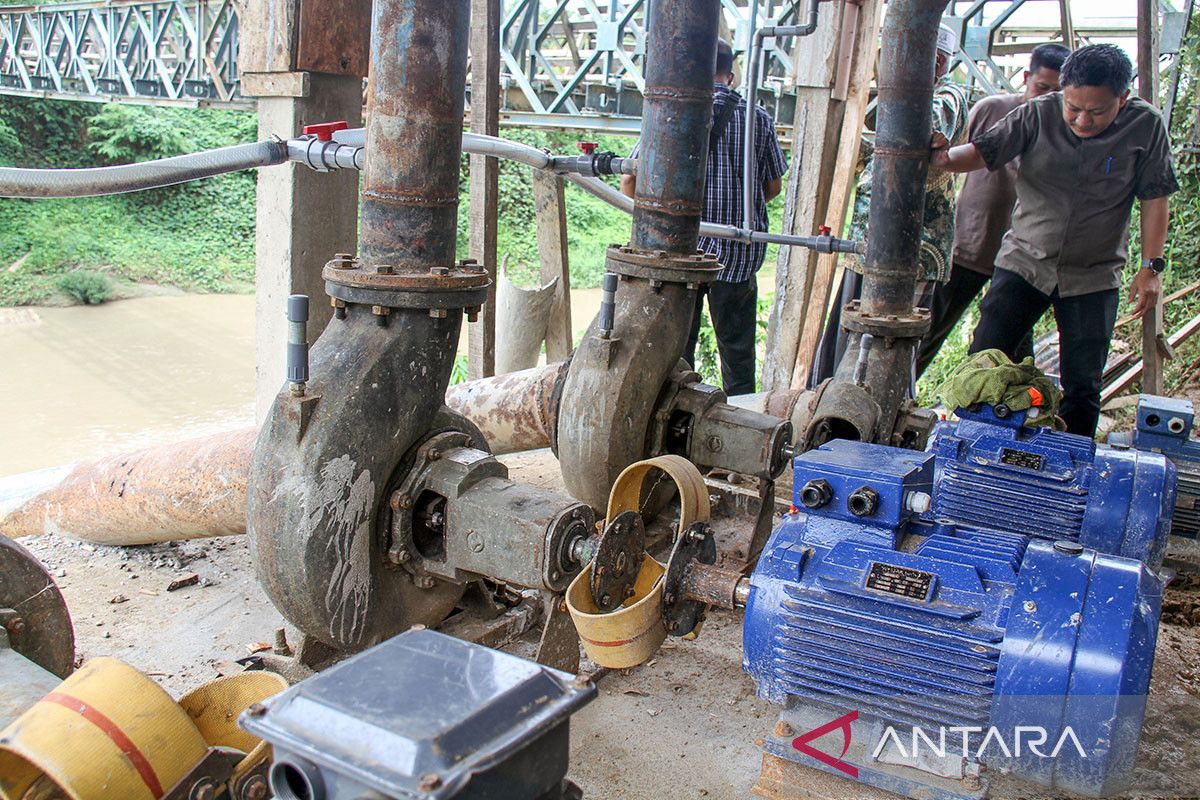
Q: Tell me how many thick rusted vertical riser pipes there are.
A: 3